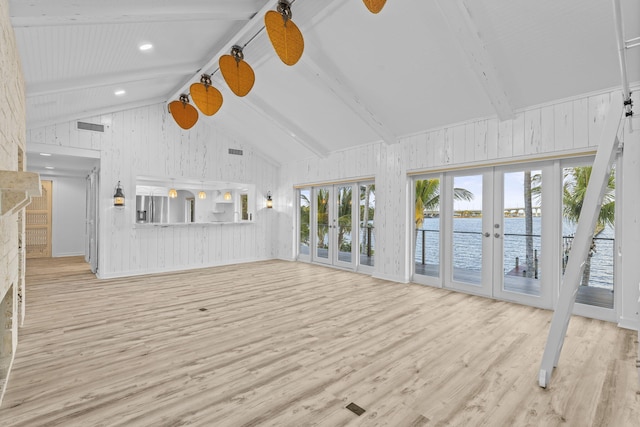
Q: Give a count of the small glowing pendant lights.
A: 3